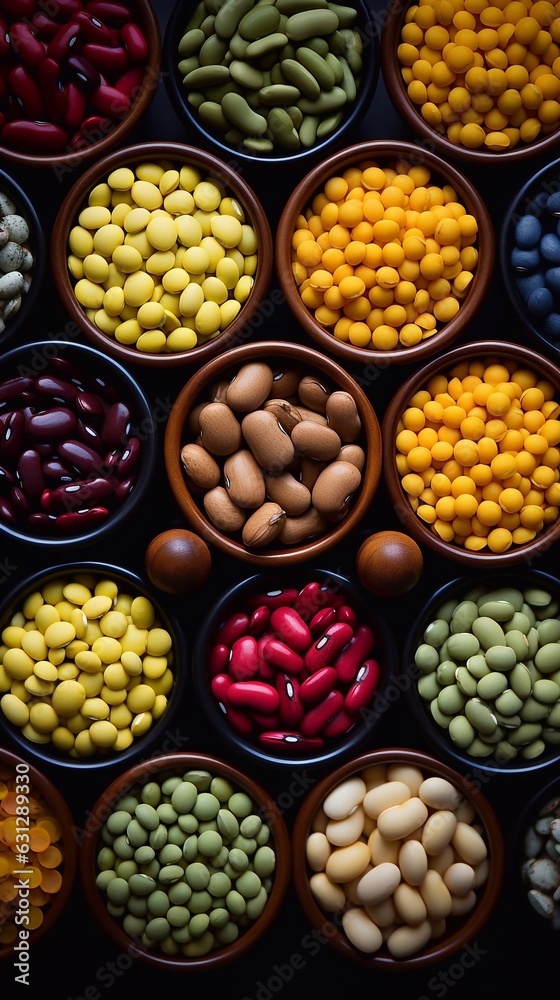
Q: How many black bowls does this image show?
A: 8